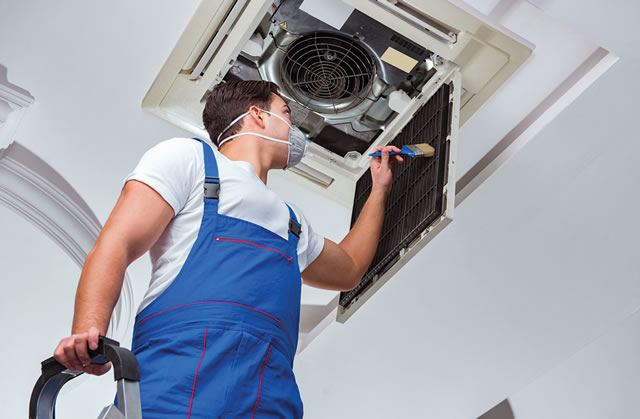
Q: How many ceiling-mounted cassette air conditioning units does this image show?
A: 1